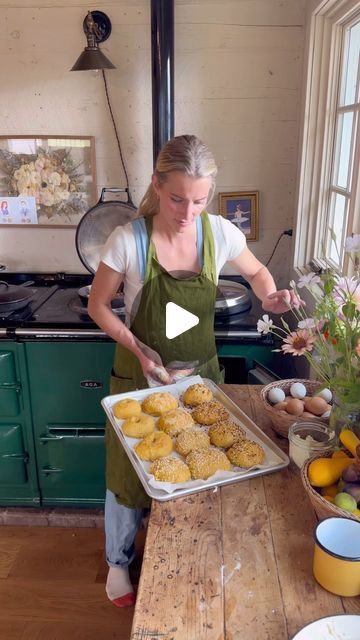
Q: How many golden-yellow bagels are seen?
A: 12